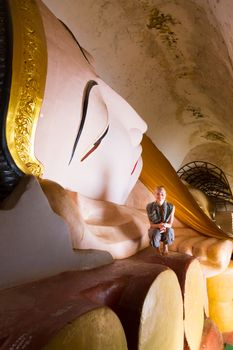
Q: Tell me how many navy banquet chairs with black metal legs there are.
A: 0